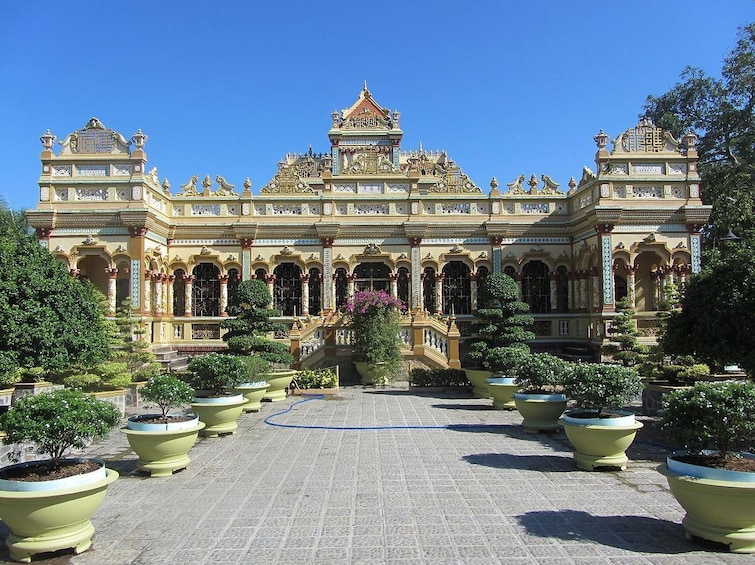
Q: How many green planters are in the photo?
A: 11